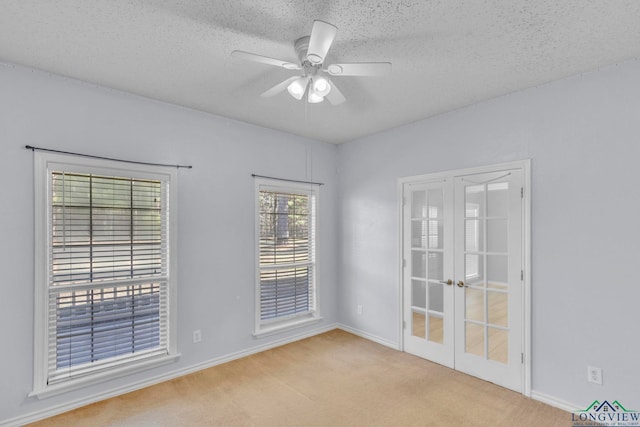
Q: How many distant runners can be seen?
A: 0